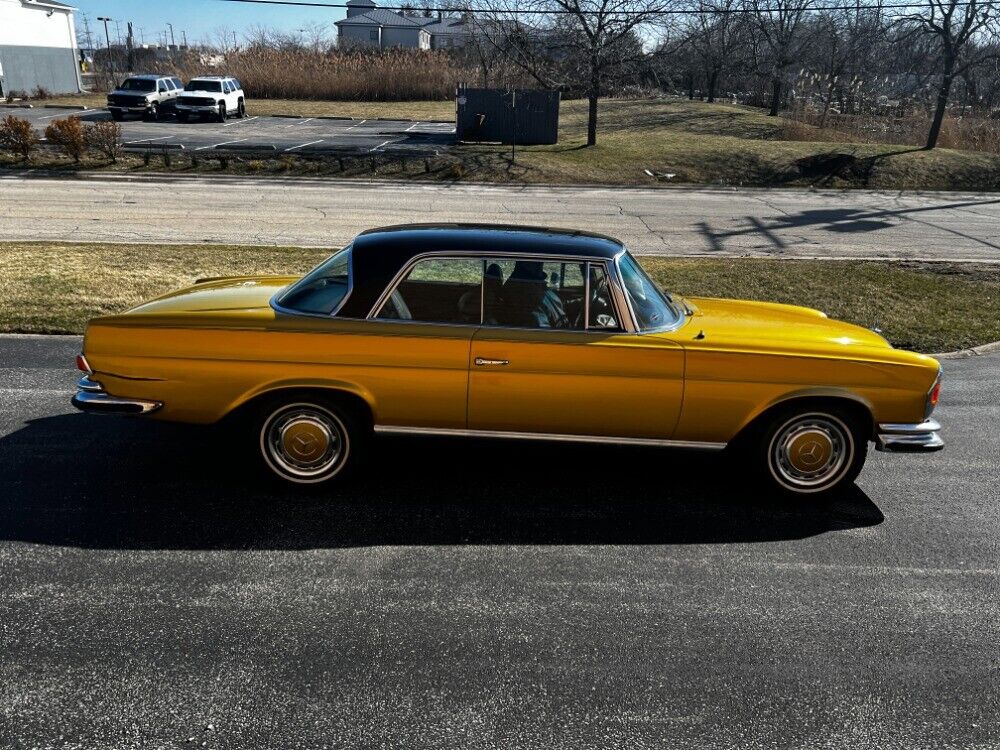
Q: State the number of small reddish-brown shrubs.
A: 3